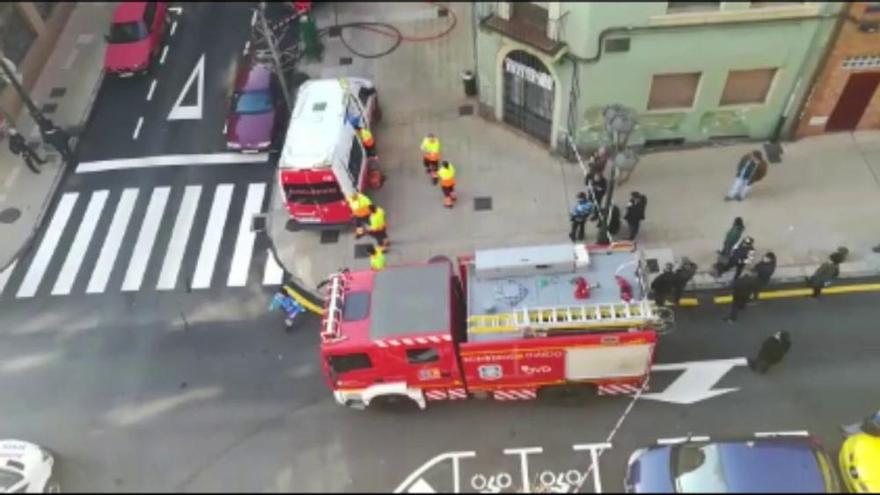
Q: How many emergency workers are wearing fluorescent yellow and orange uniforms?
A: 6